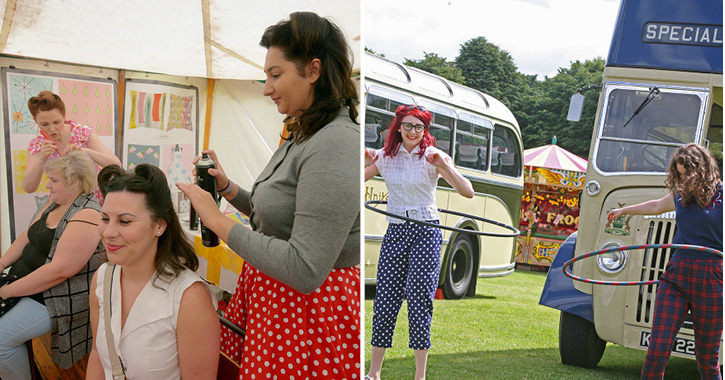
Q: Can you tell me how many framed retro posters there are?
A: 2